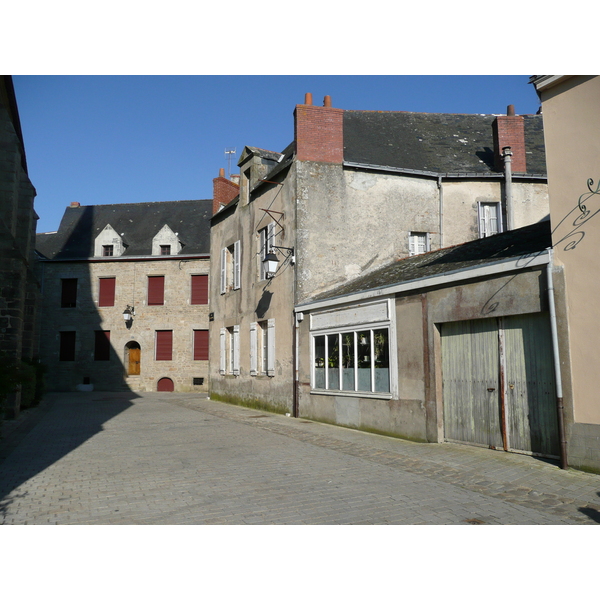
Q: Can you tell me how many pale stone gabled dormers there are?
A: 2